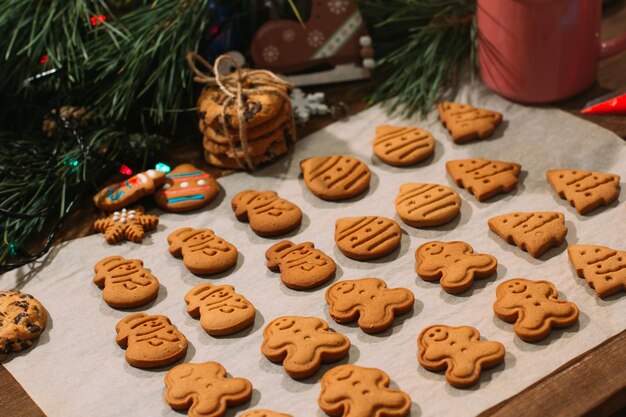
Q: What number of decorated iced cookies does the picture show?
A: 3